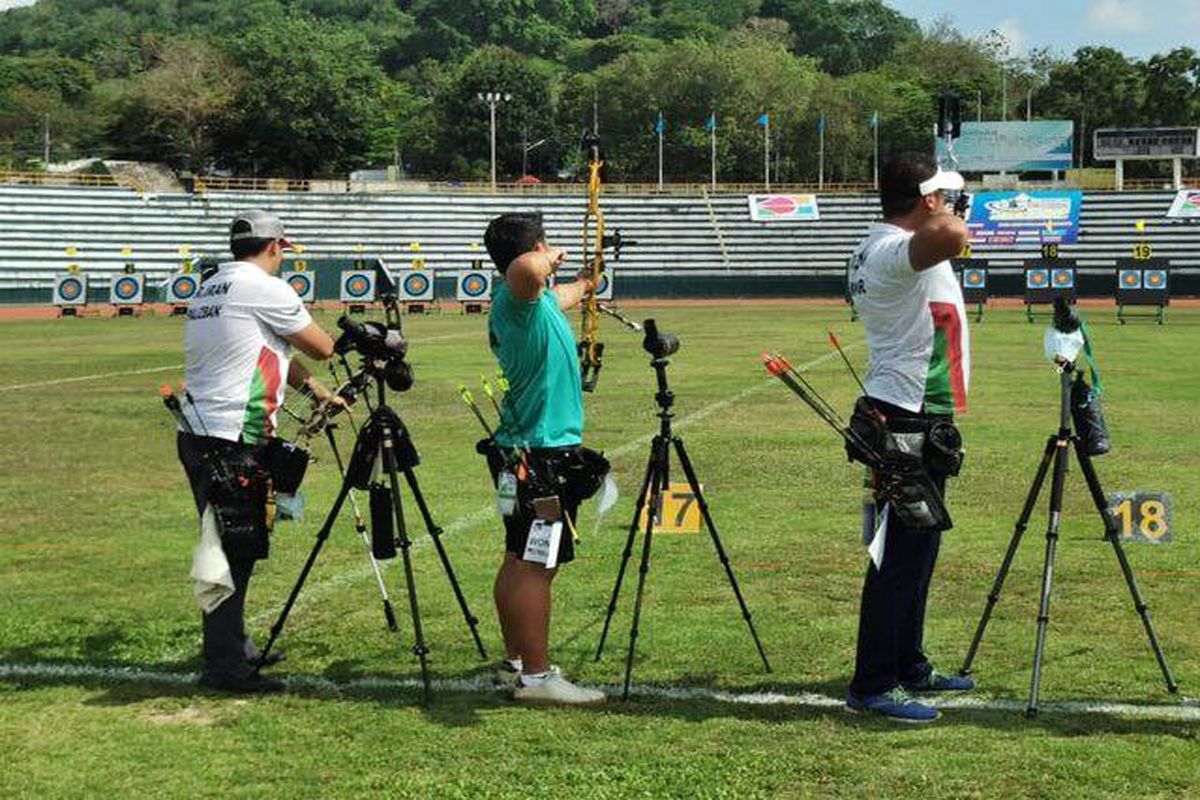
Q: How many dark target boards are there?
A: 3